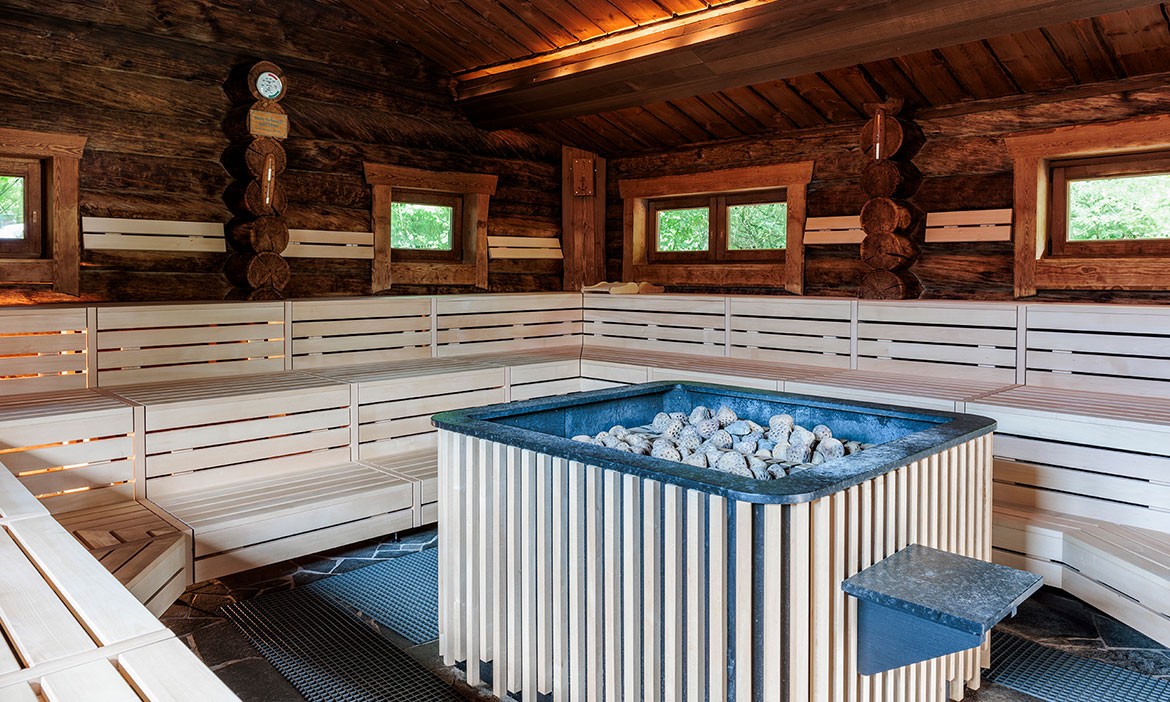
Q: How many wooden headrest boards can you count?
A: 5